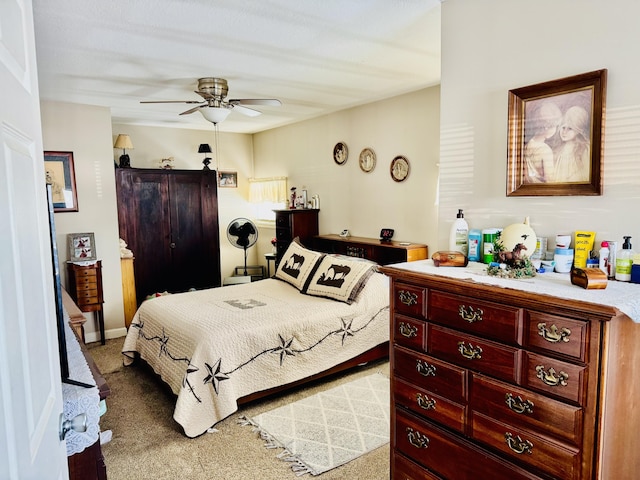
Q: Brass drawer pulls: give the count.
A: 11